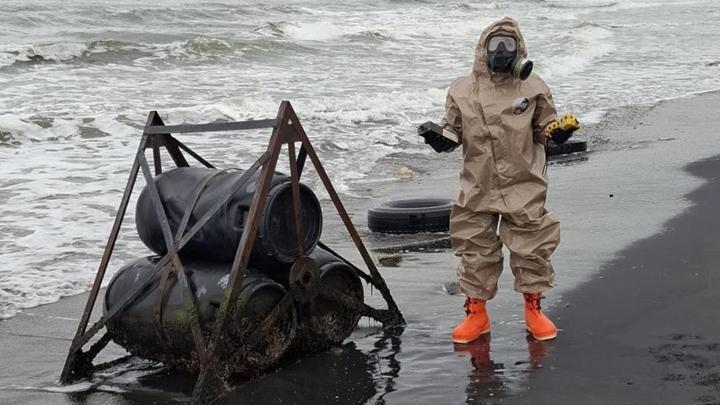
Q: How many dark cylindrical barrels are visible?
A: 3